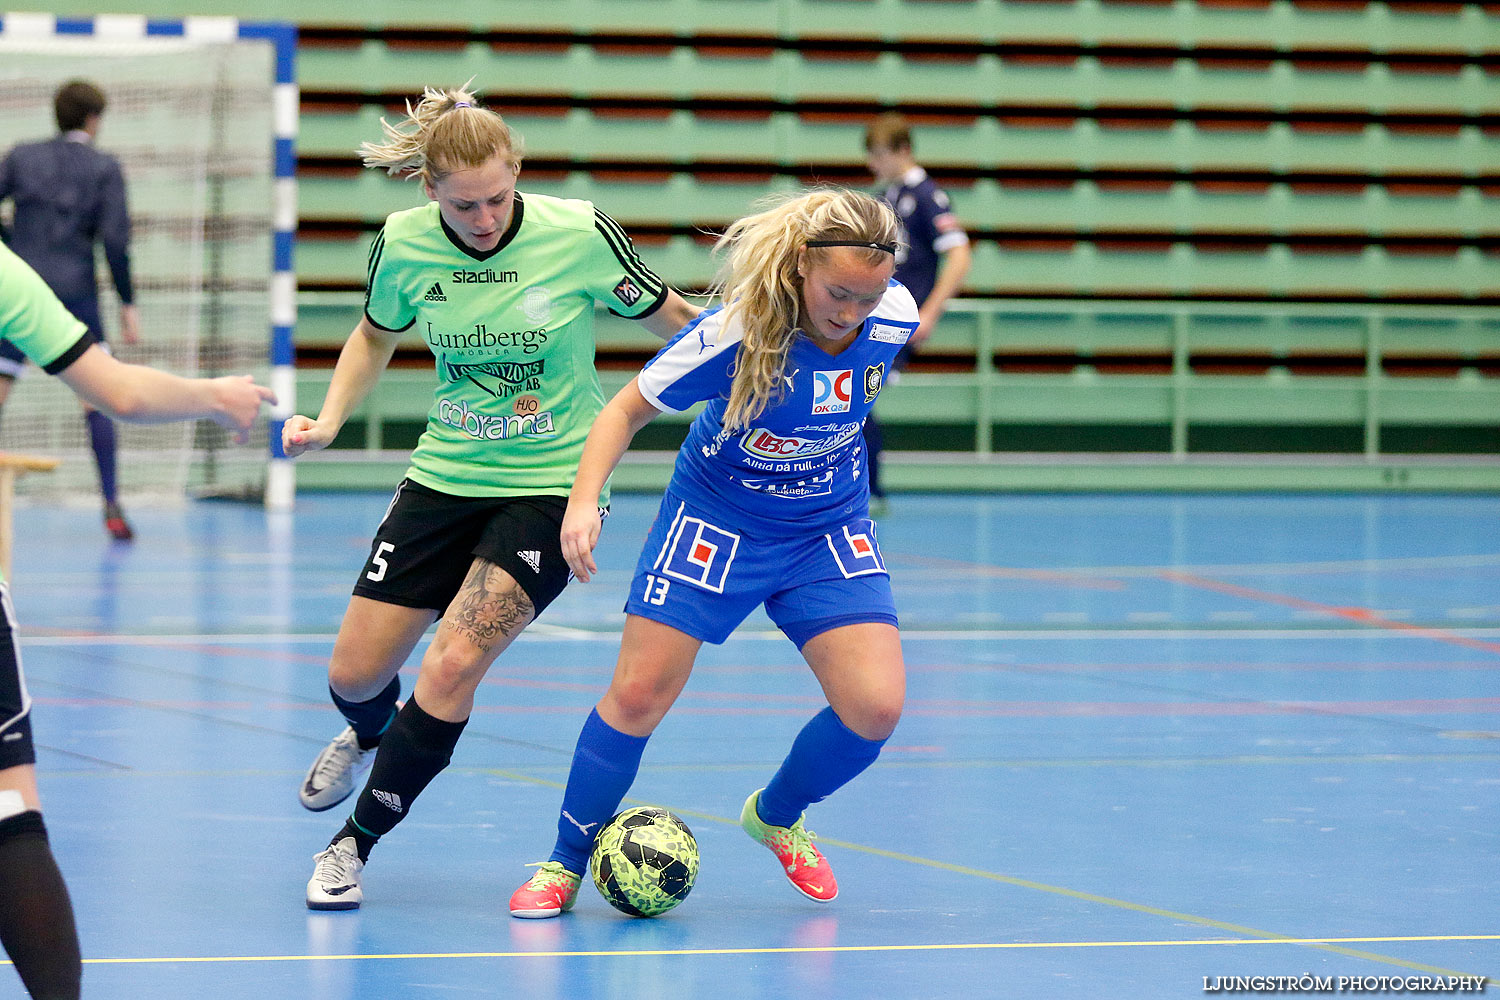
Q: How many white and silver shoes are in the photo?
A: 2